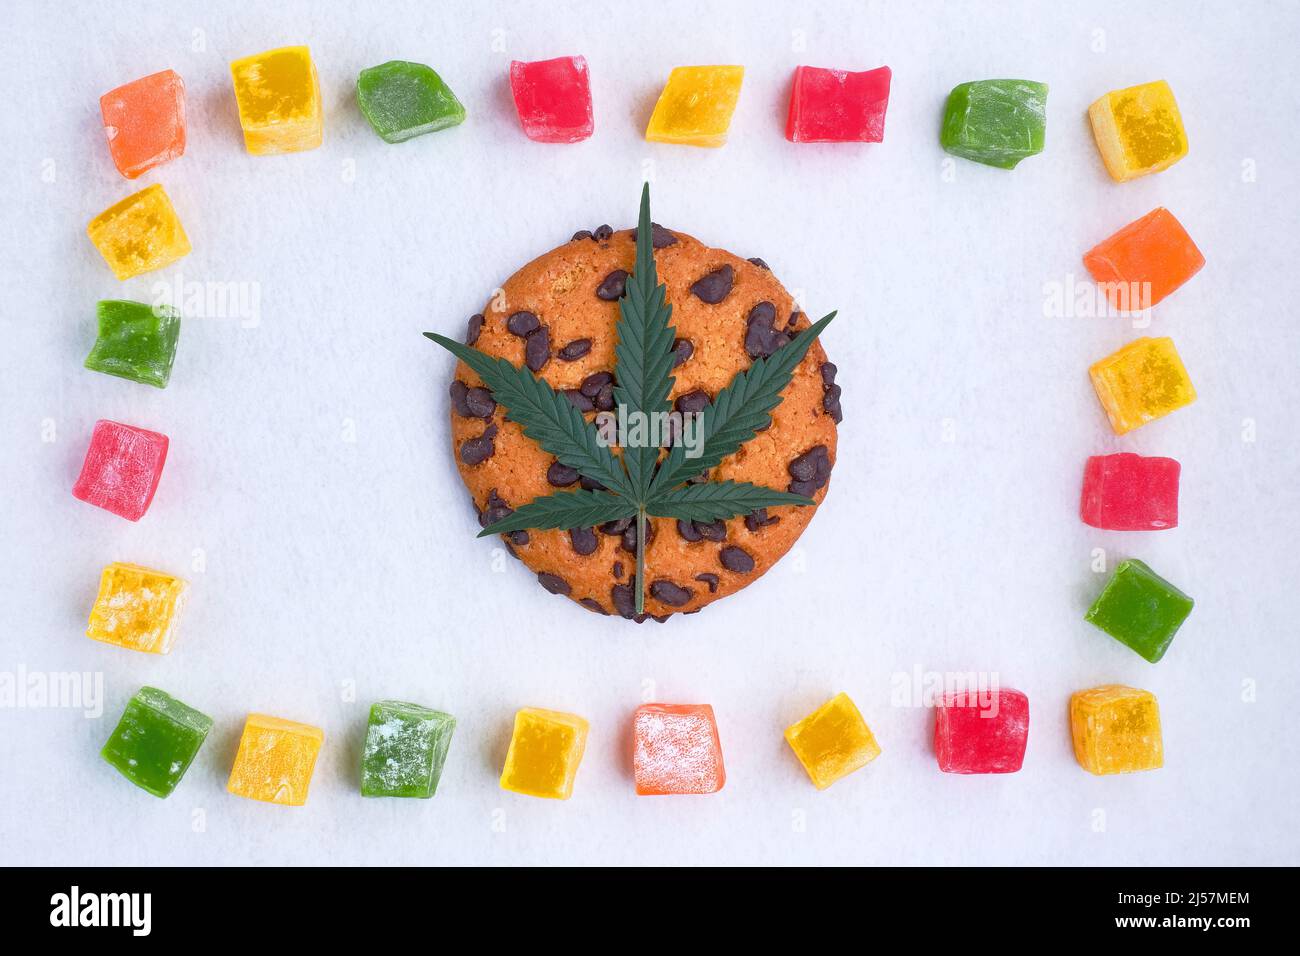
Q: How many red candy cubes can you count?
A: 5